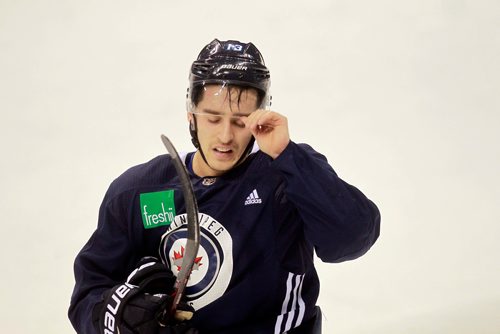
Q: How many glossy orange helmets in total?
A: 0